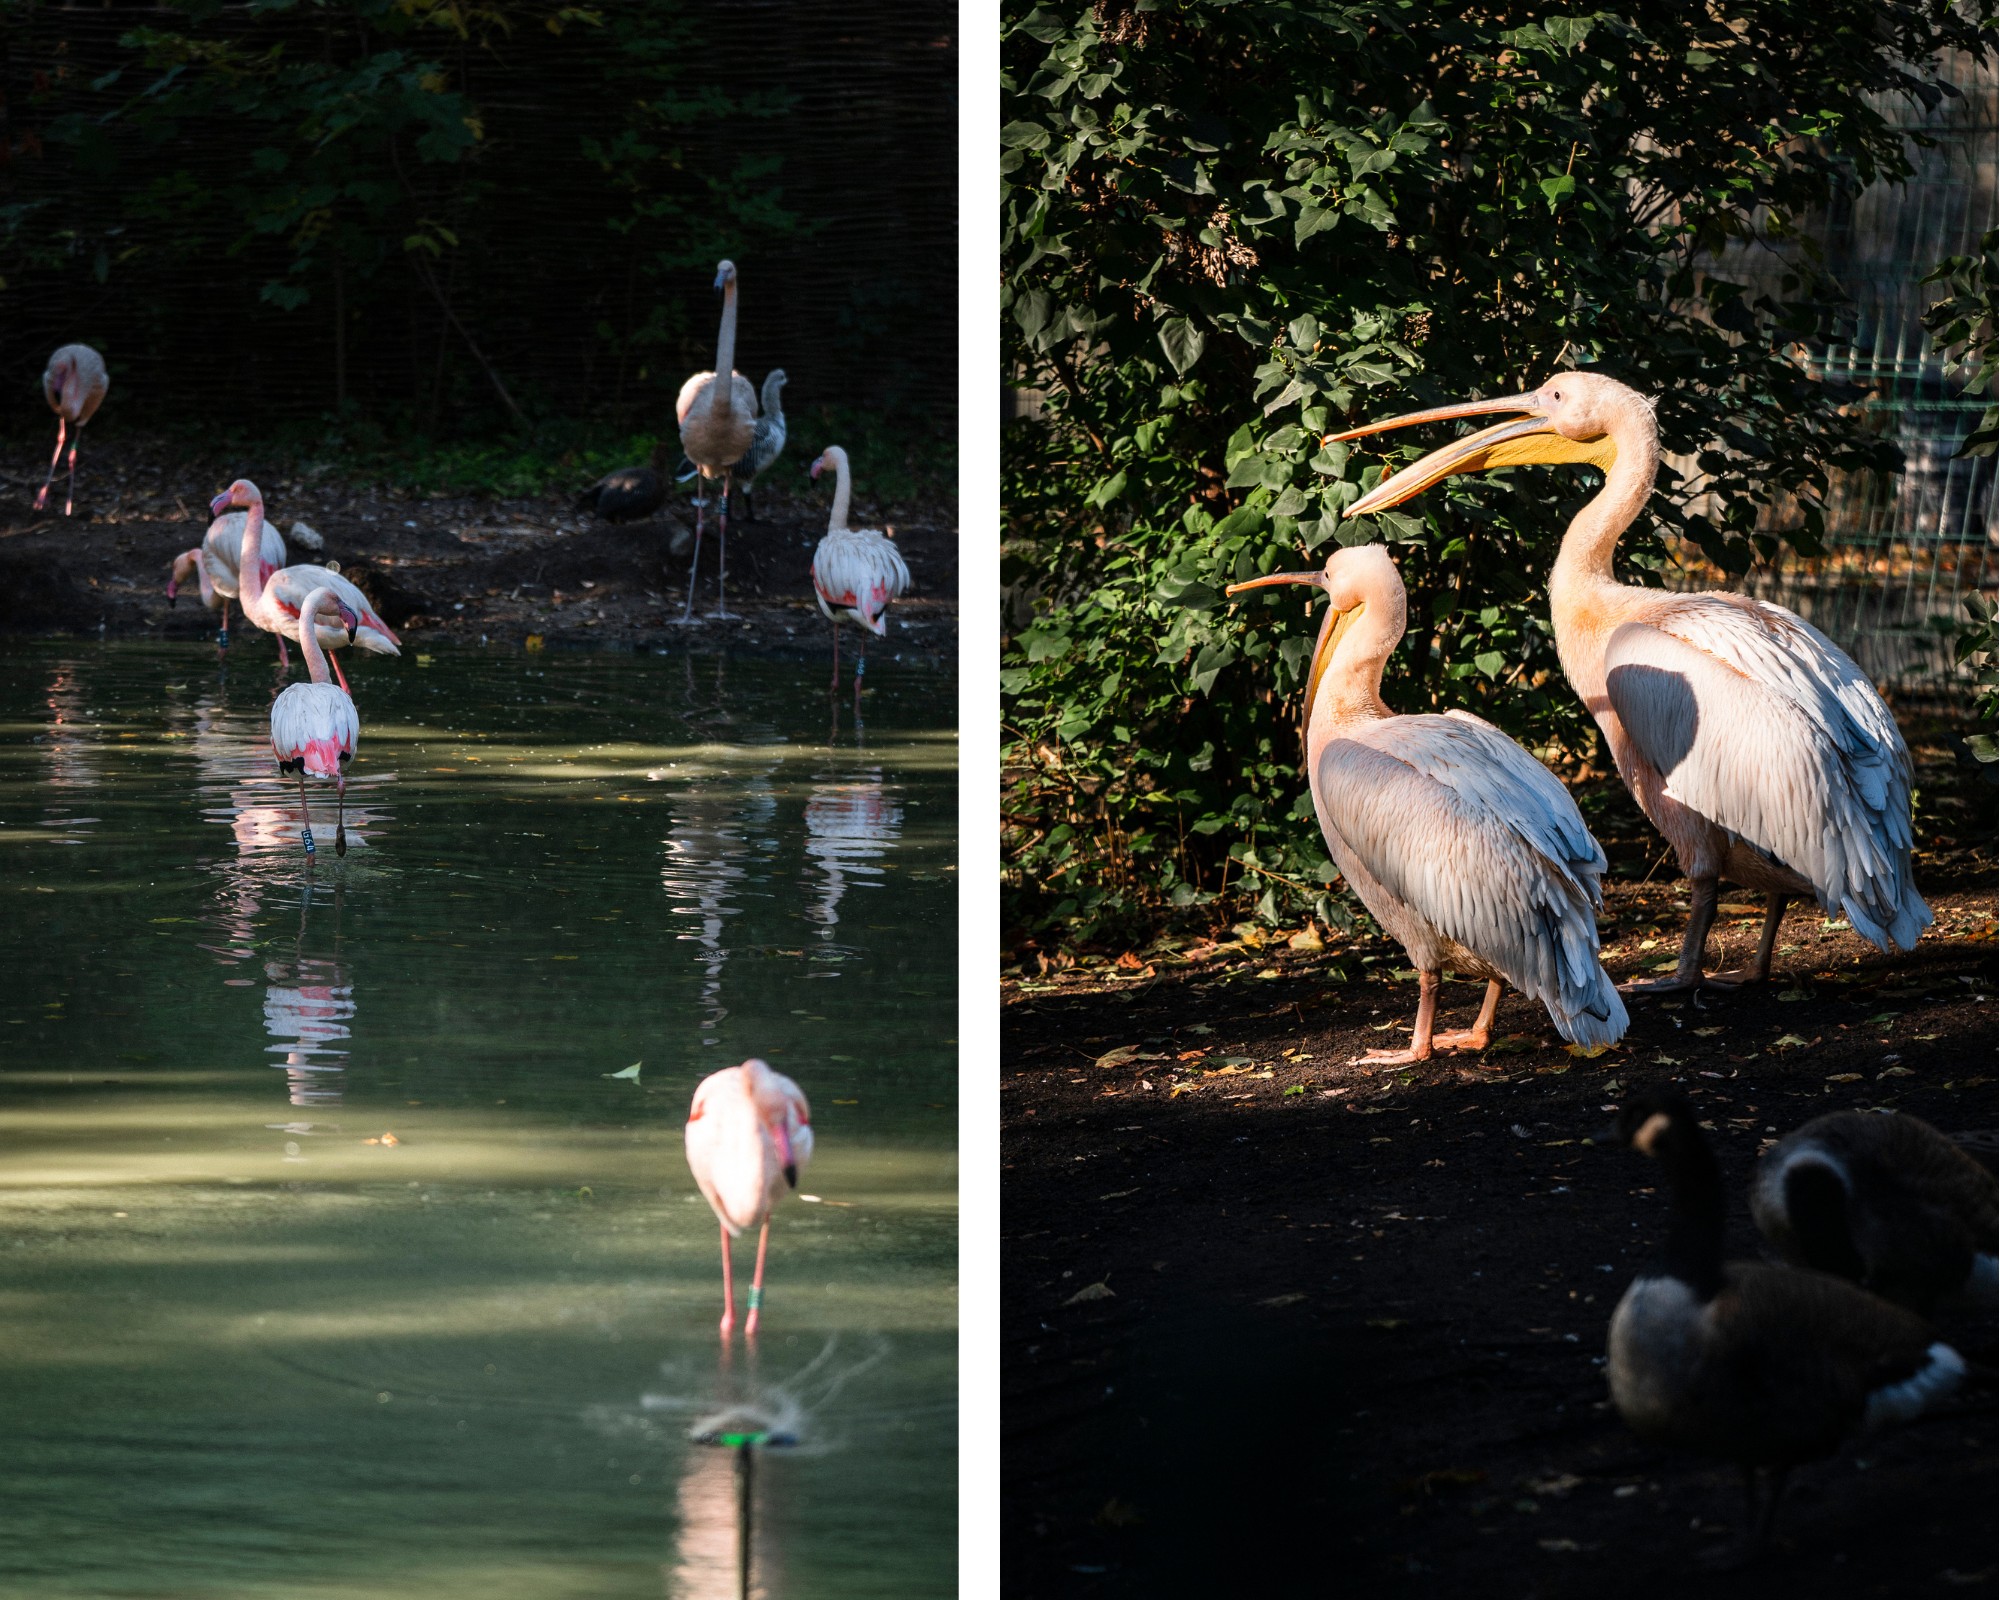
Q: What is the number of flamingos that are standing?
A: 7